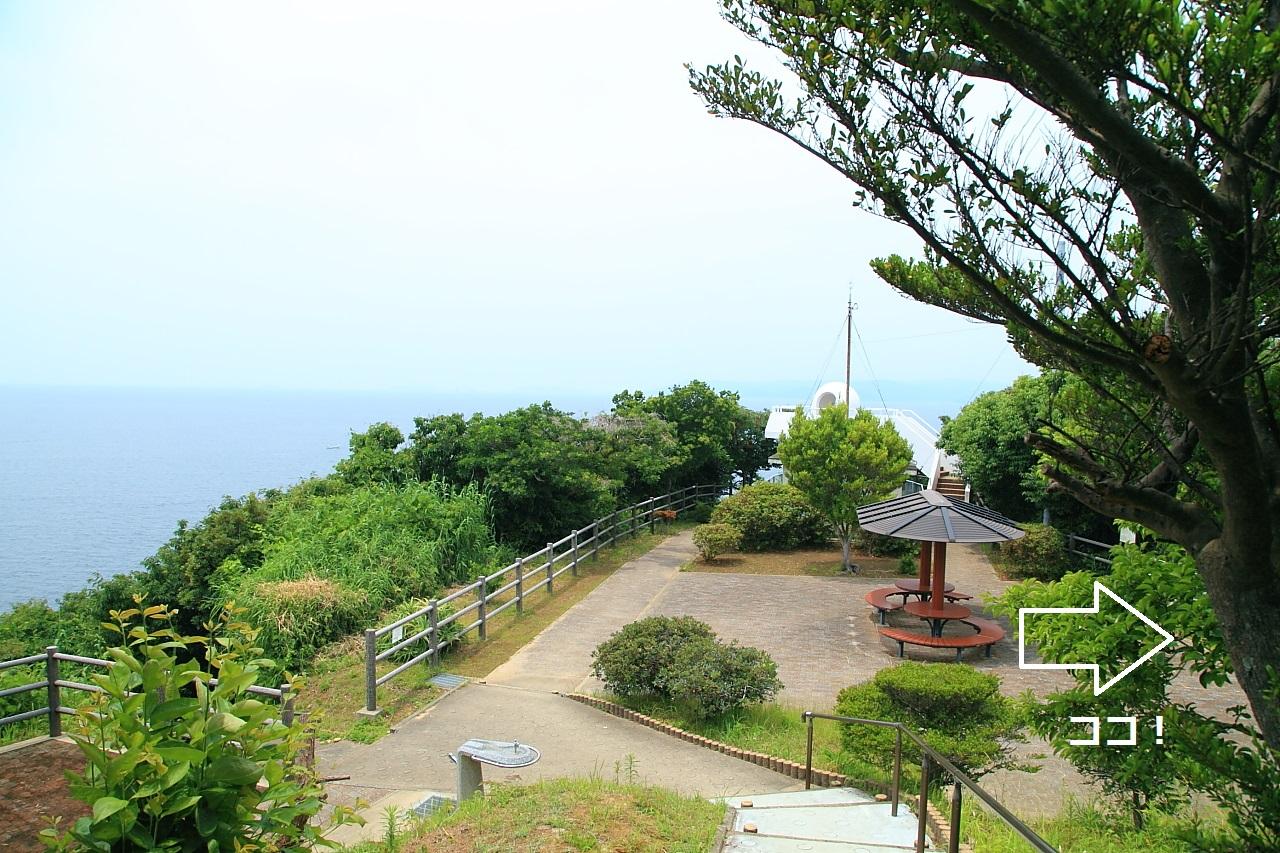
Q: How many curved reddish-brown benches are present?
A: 2